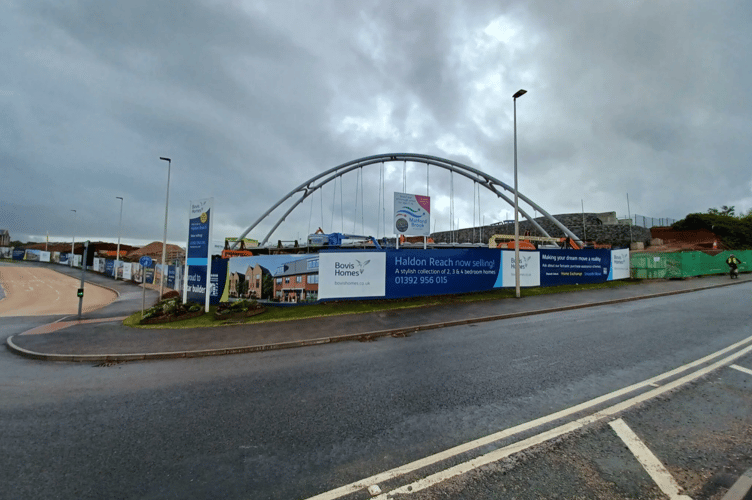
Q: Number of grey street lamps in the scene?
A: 4